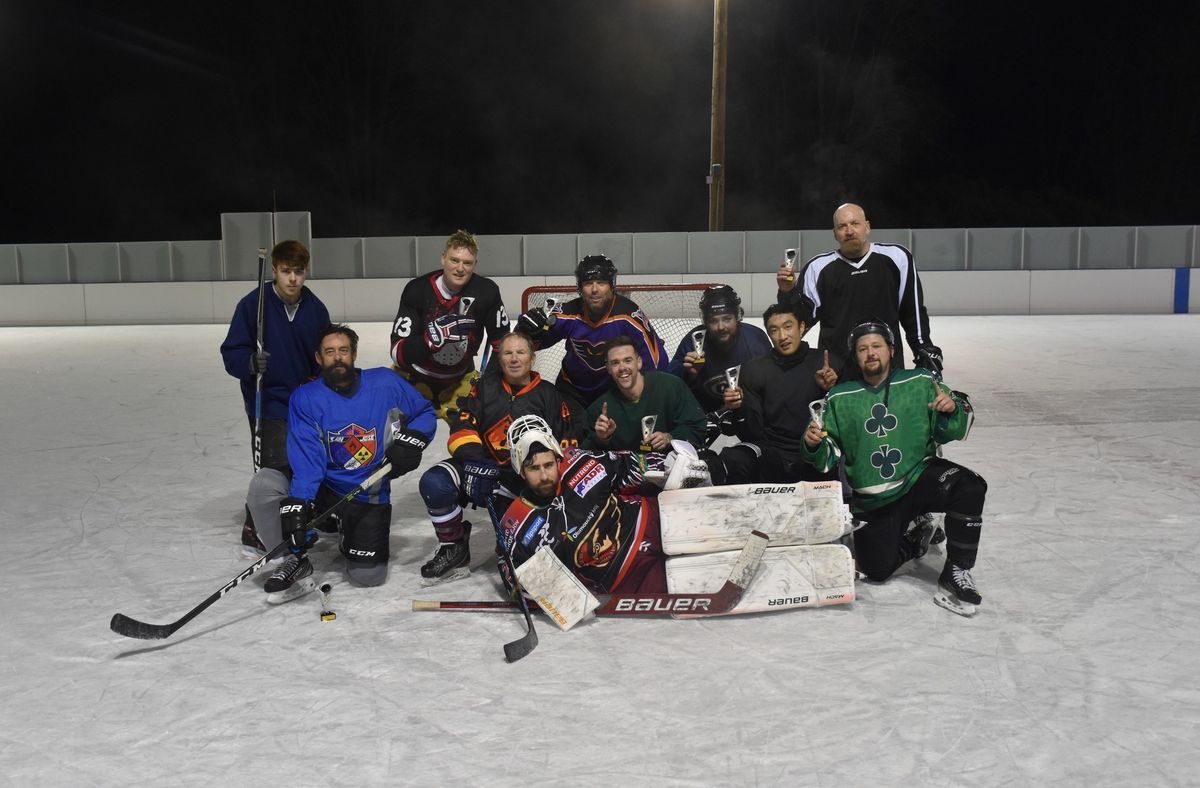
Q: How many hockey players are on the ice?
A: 11